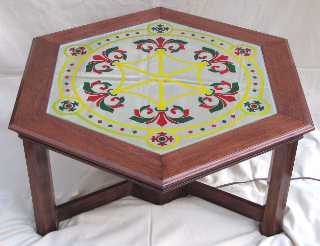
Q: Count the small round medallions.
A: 6